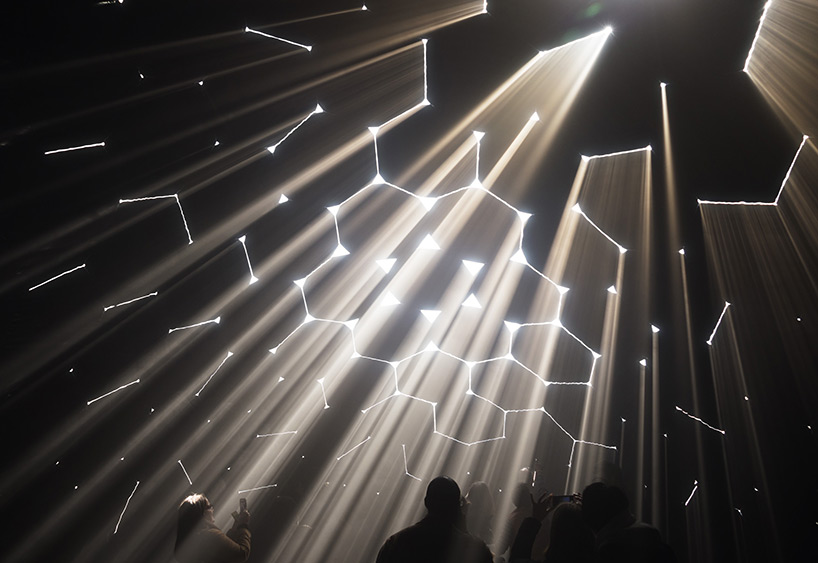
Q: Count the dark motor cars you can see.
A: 0